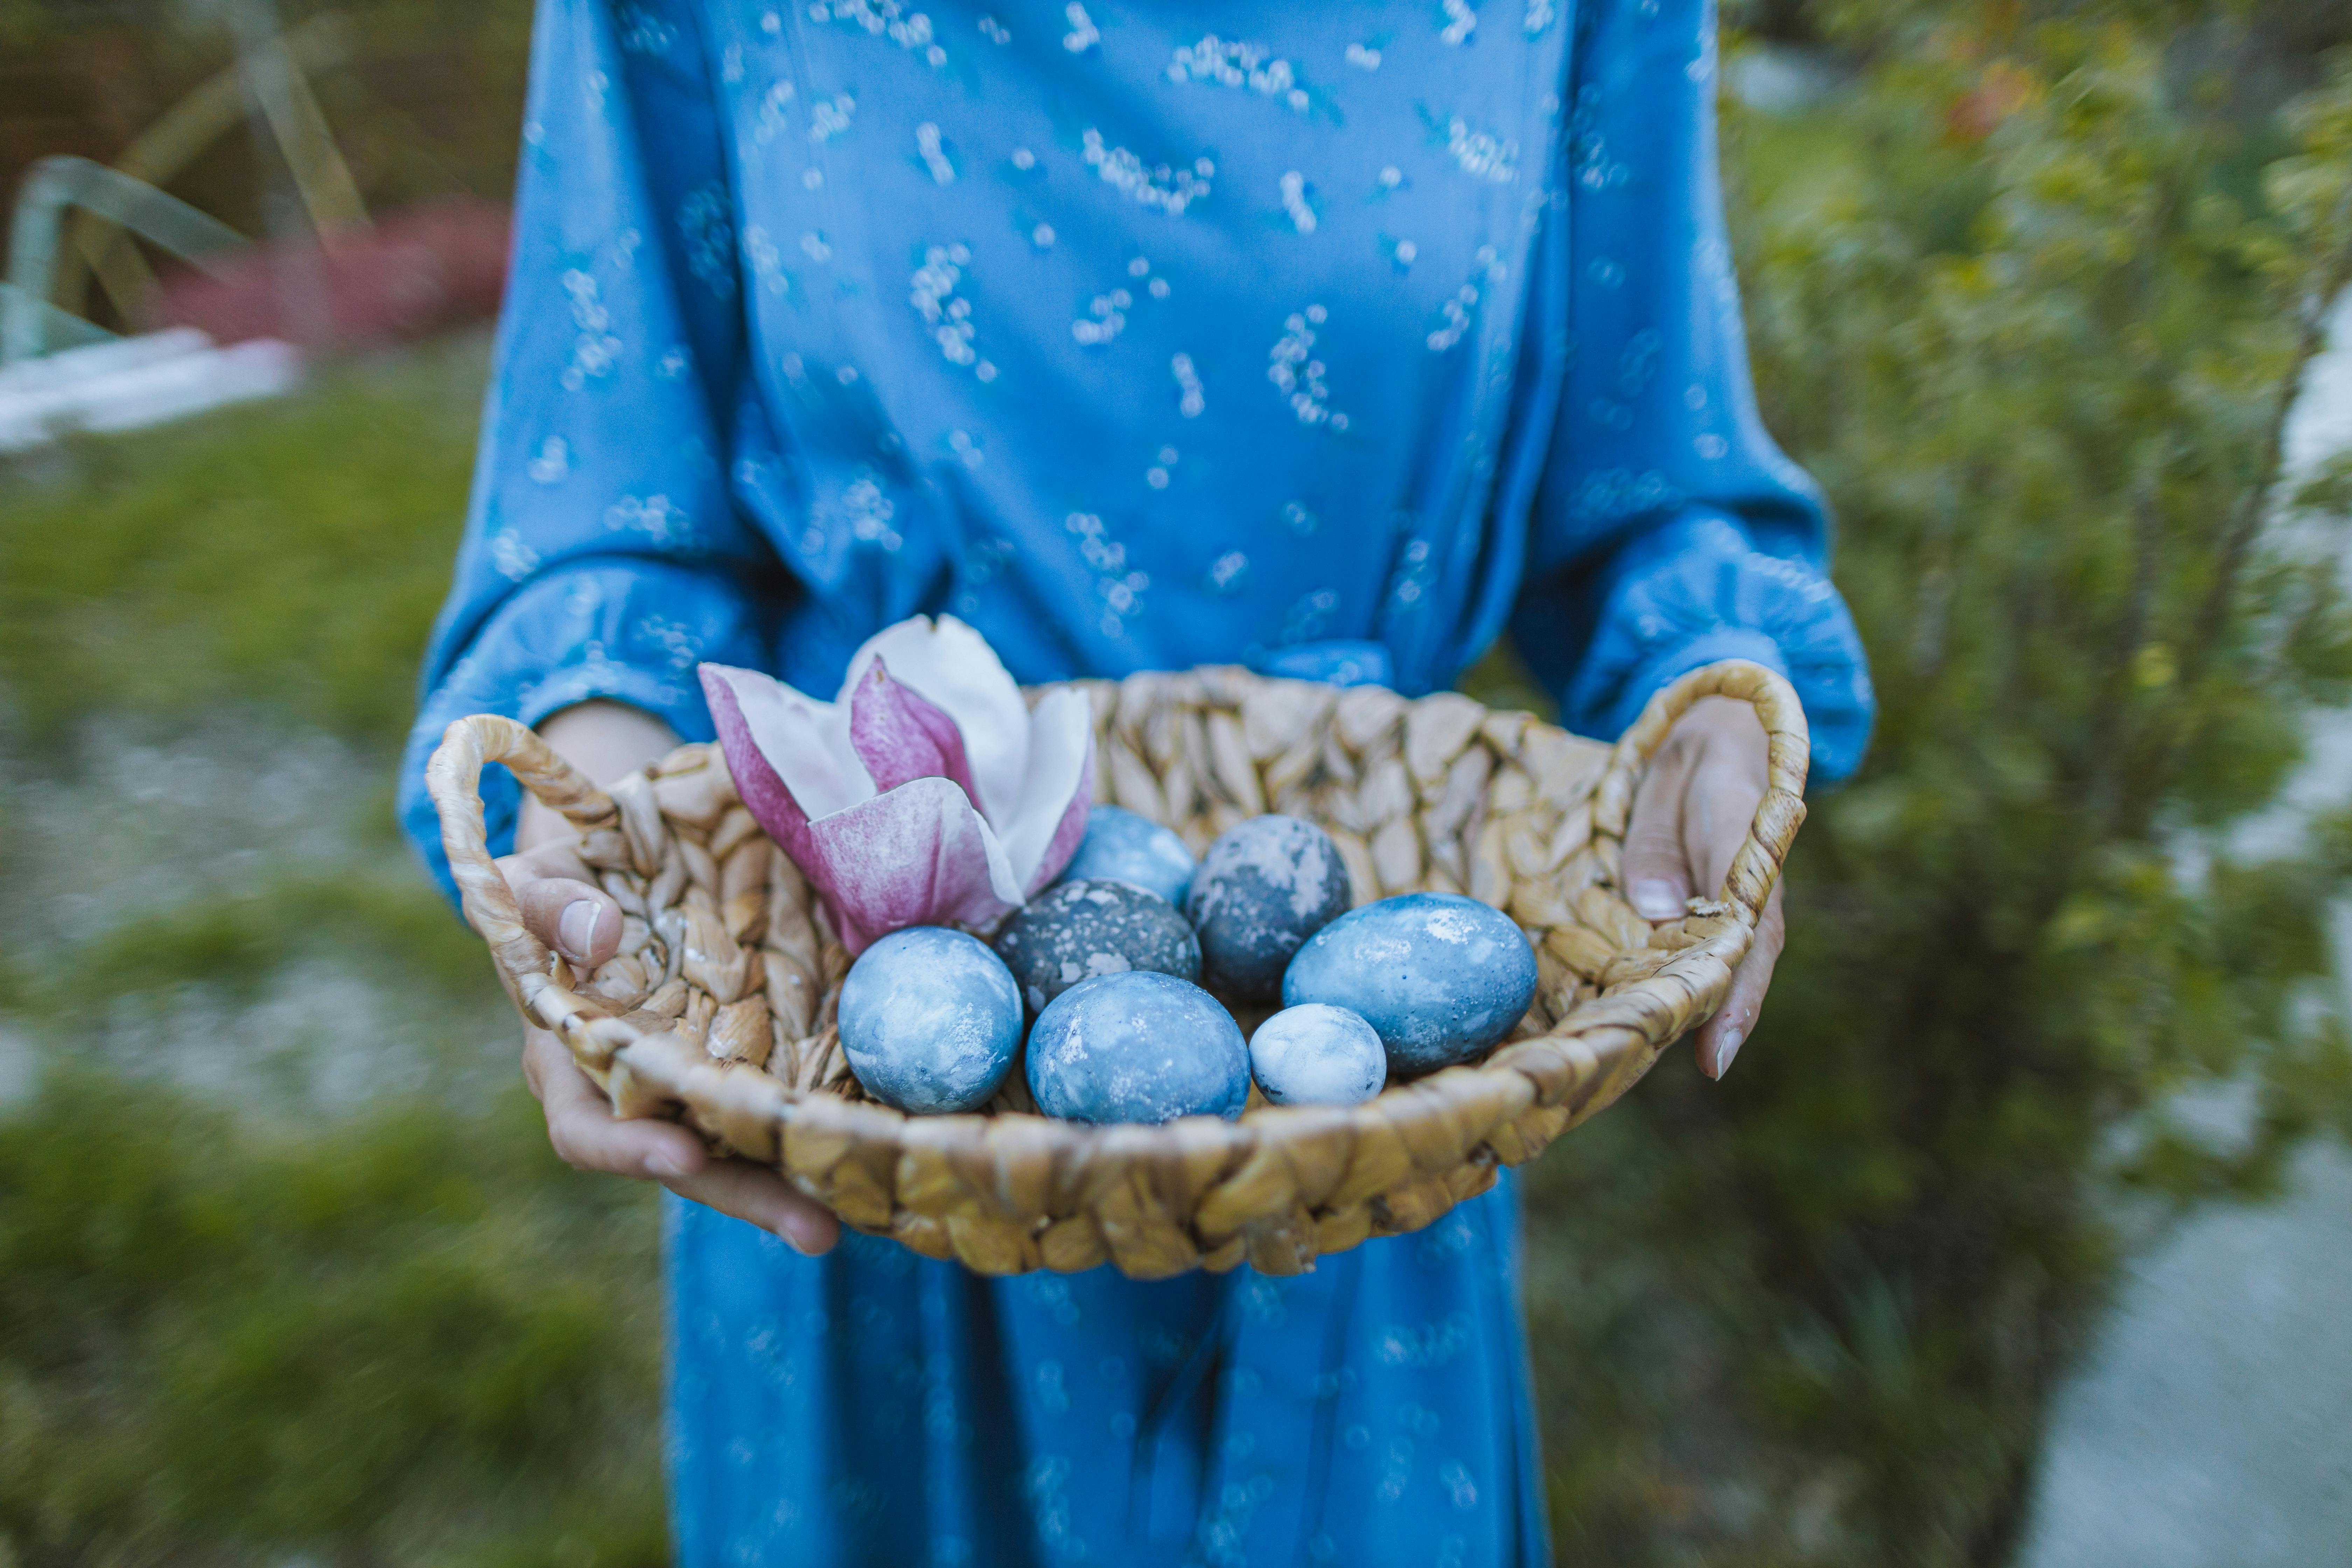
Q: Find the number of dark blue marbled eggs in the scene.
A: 2